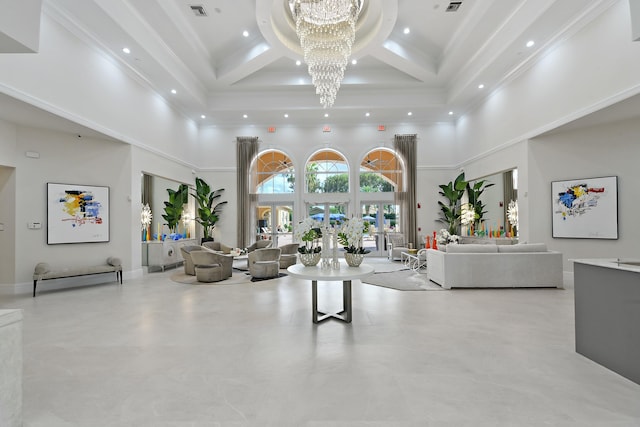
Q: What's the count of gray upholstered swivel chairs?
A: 6